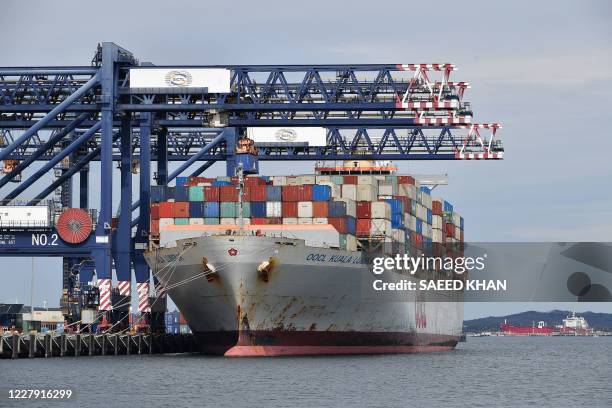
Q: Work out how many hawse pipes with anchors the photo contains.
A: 2